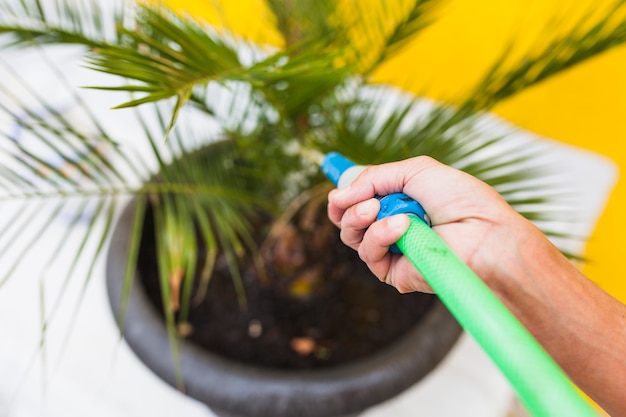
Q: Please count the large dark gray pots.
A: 1